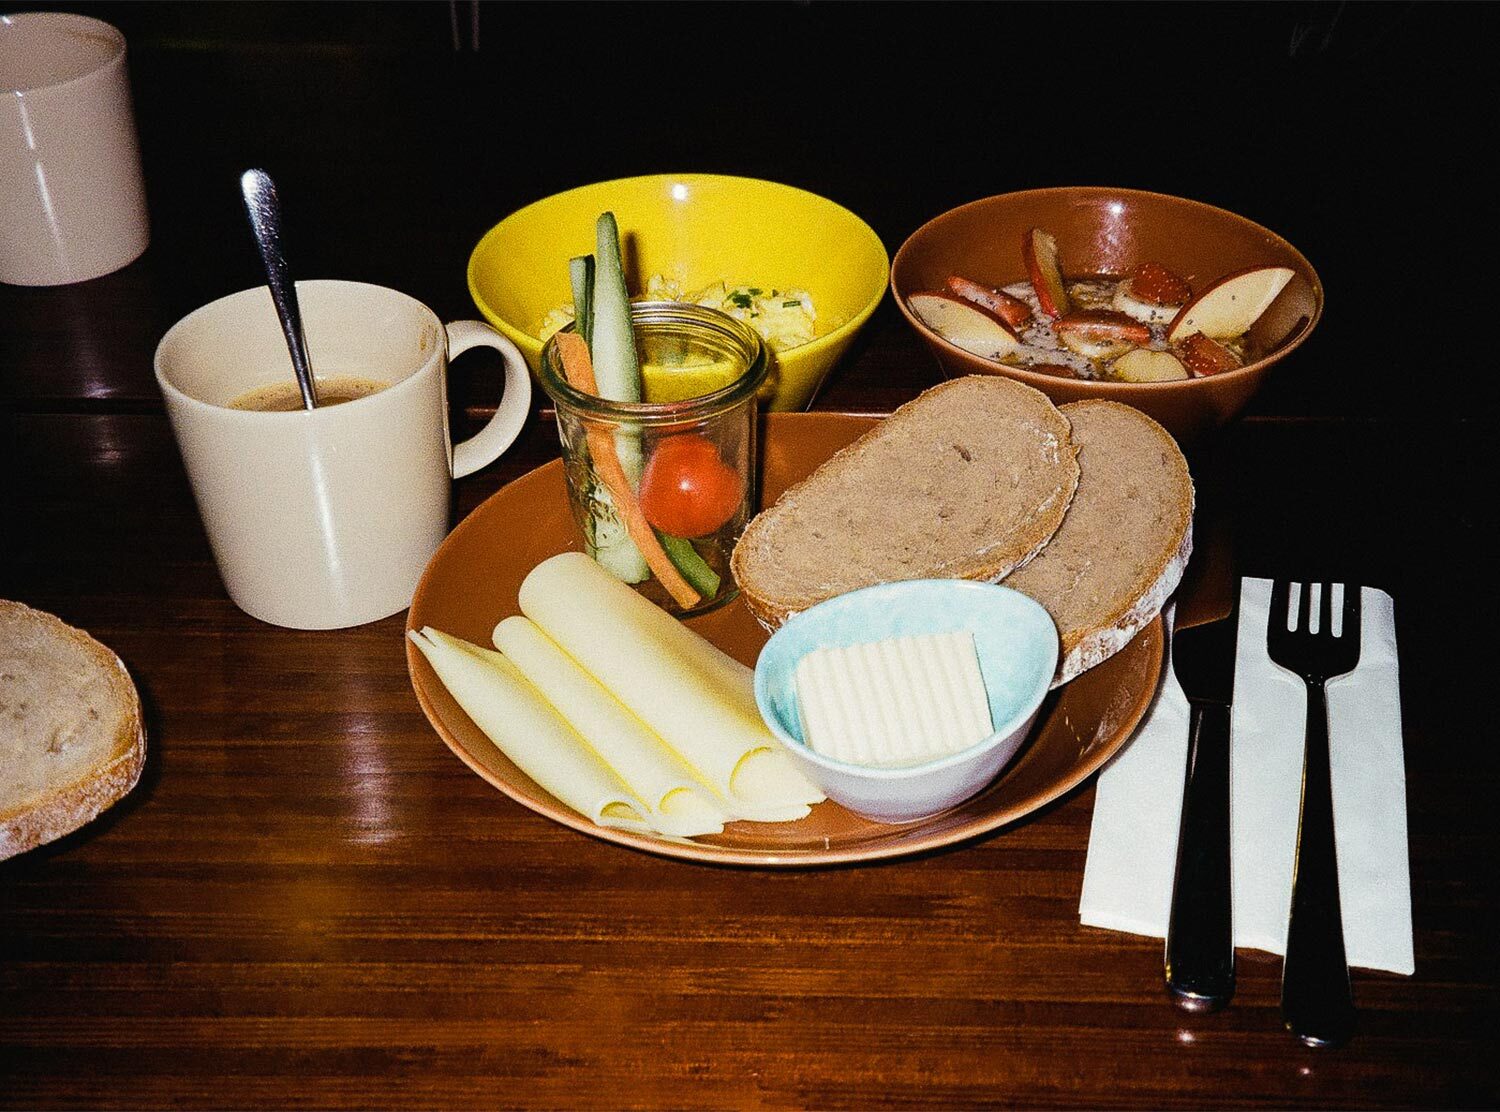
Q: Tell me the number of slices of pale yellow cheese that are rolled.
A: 3